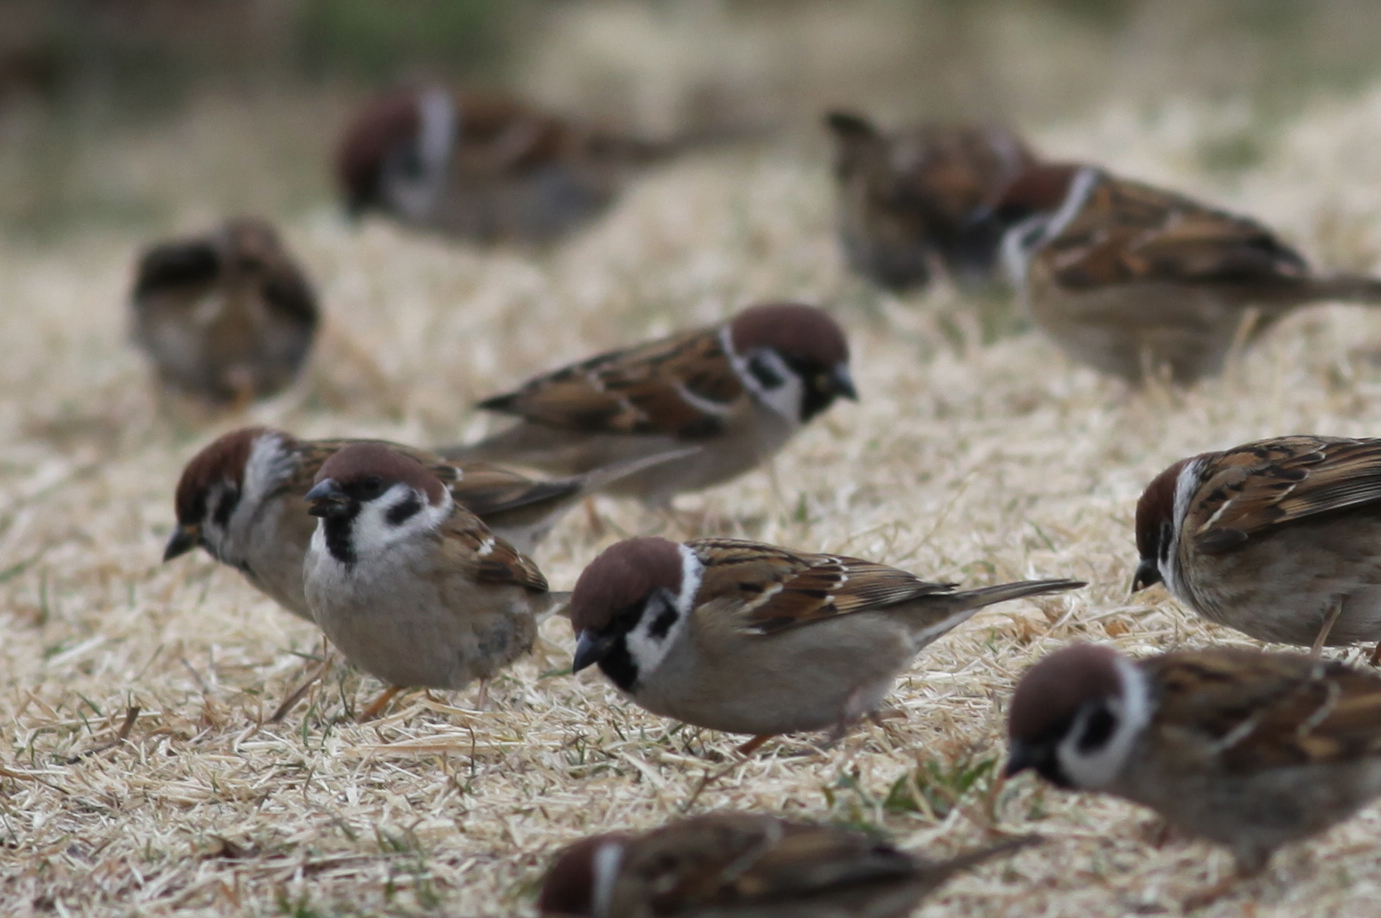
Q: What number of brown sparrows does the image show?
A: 11